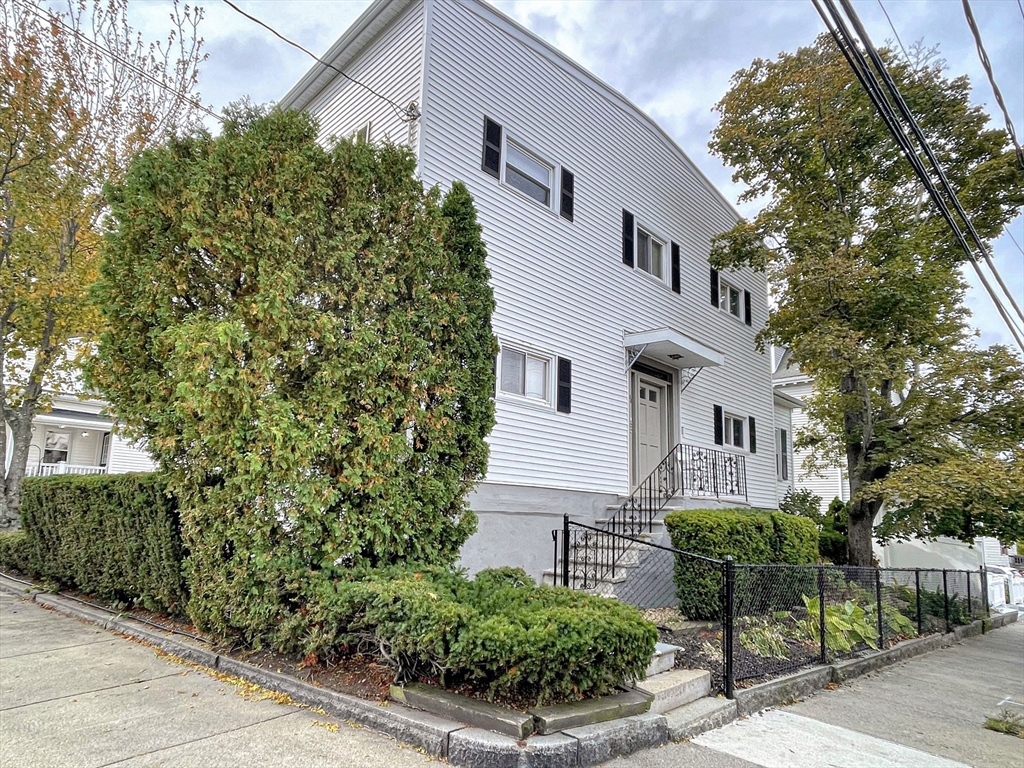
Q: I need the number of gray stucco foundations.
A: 1